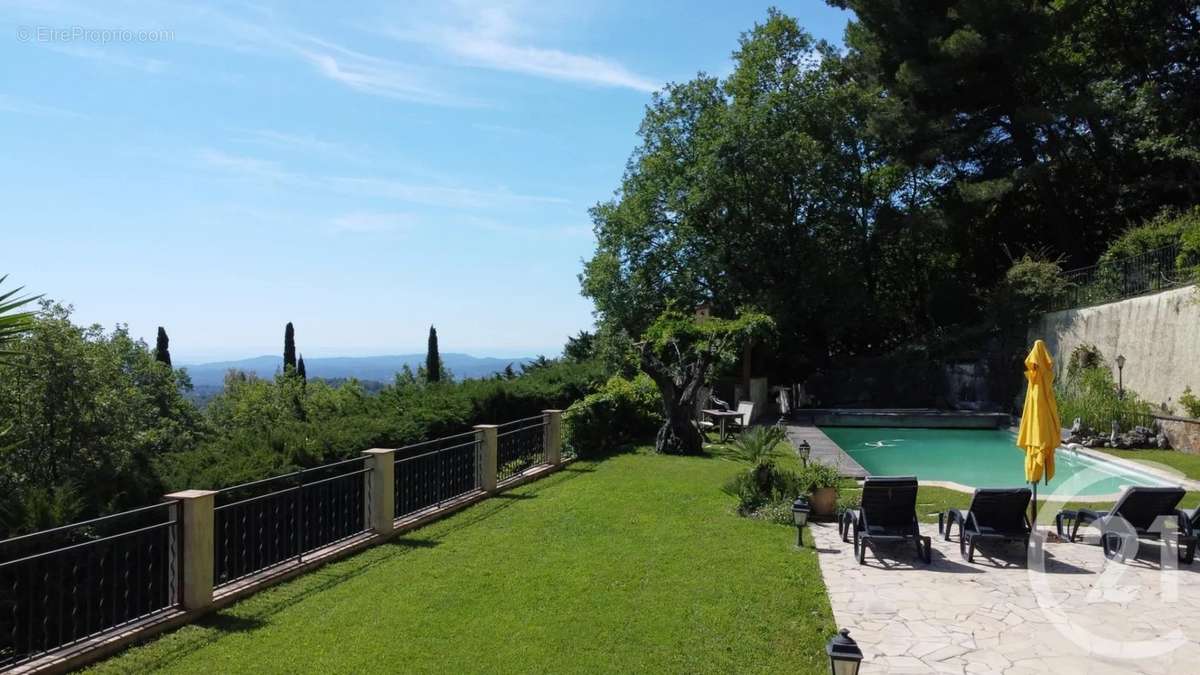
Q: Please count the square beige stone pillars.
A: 4